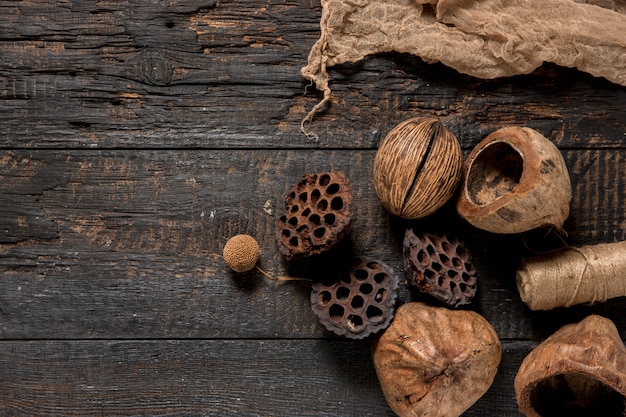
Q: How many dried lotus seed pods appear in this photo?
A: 3